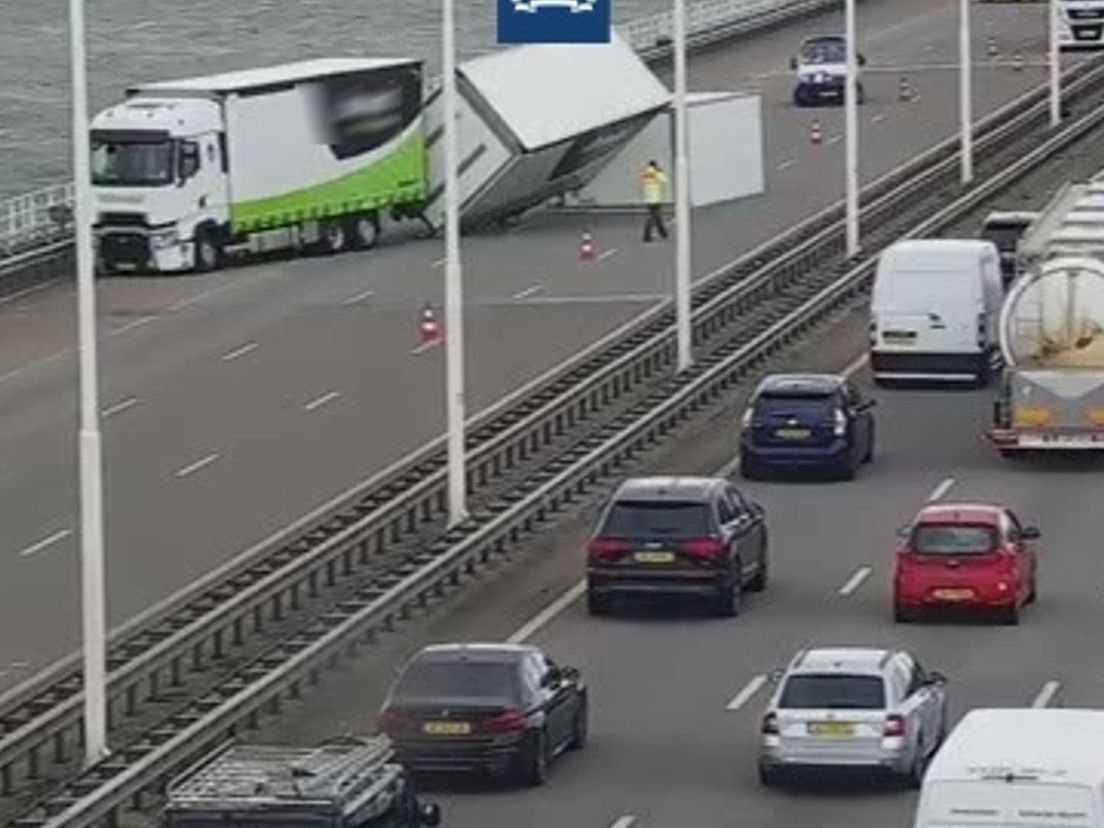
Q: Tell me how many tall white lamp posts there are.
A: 6